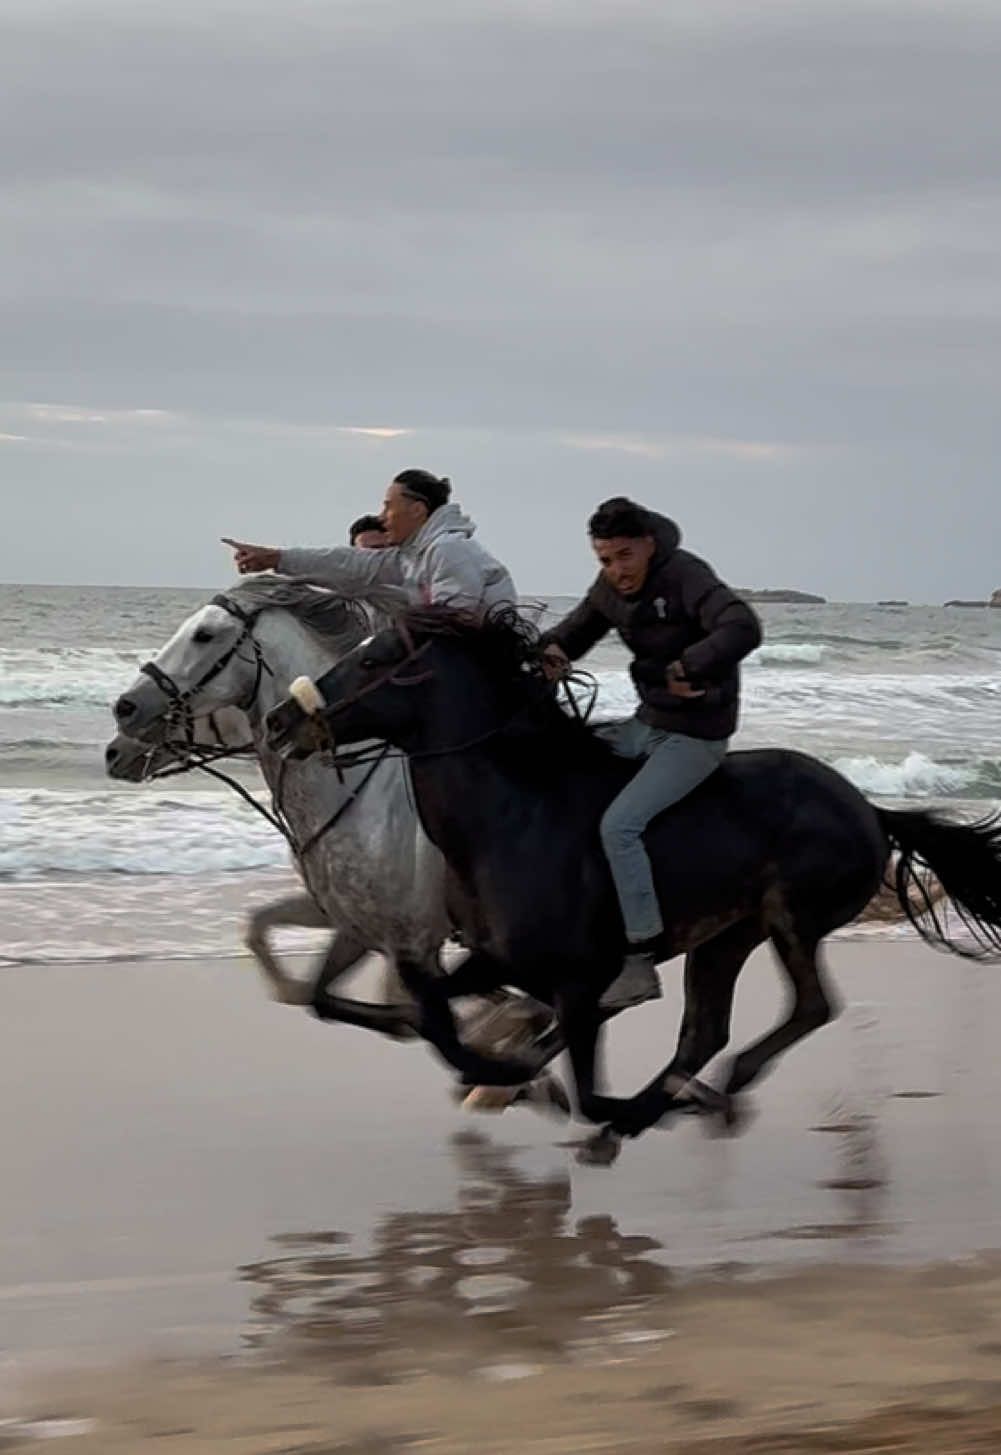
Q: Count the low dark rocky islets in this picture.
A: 3